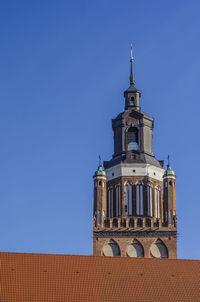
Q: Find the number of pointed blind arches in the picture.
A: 3